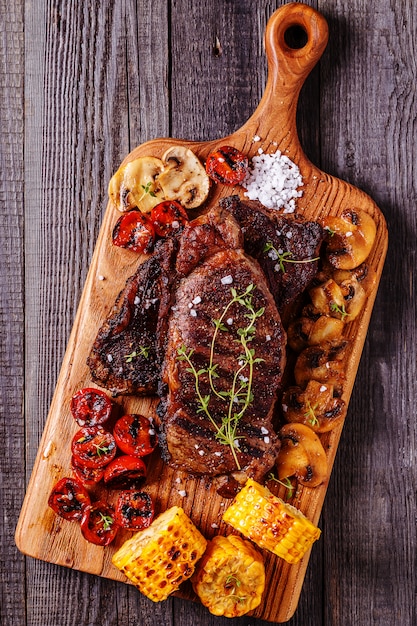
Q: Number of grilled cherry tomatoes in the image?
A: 11